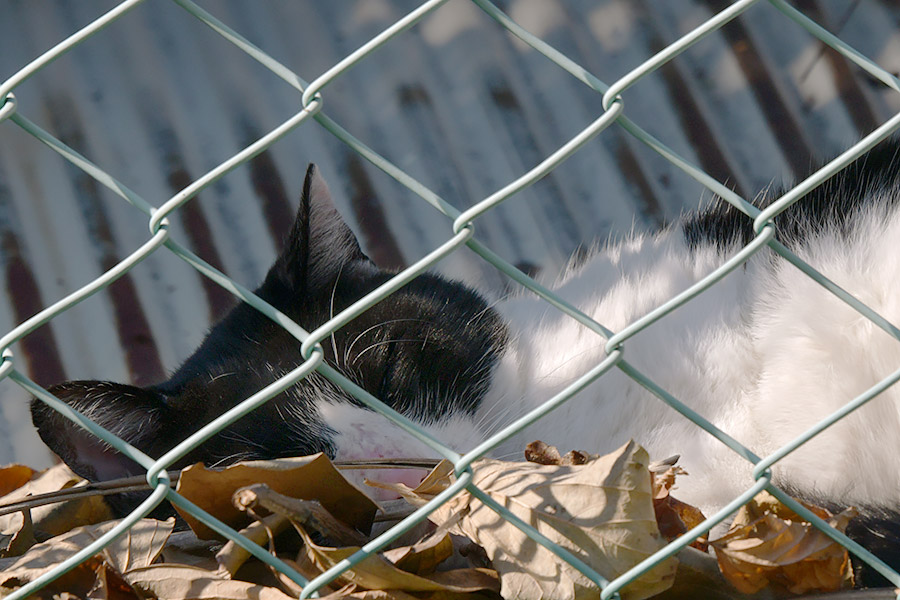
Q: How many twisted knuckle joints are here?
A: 14